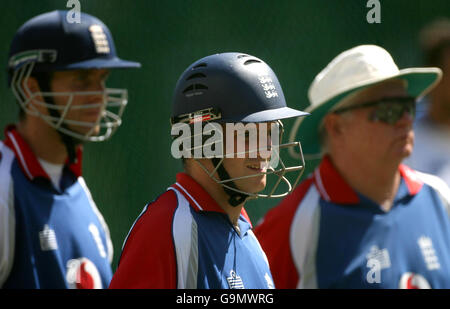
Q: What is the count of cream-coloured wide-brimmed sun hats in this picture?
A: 1